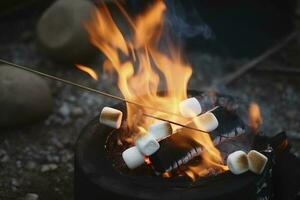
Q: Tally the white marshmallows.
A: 8